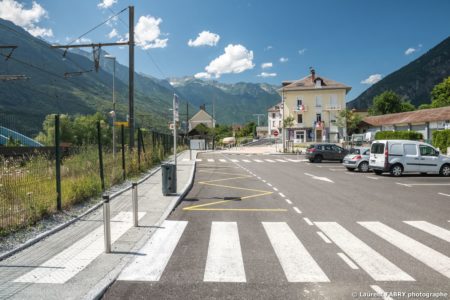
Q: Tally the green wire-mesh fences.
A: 1